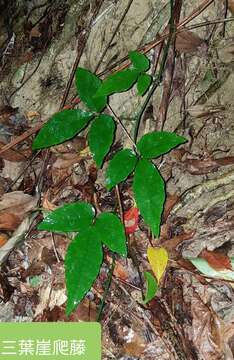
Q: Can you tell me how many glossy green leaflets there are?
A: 12